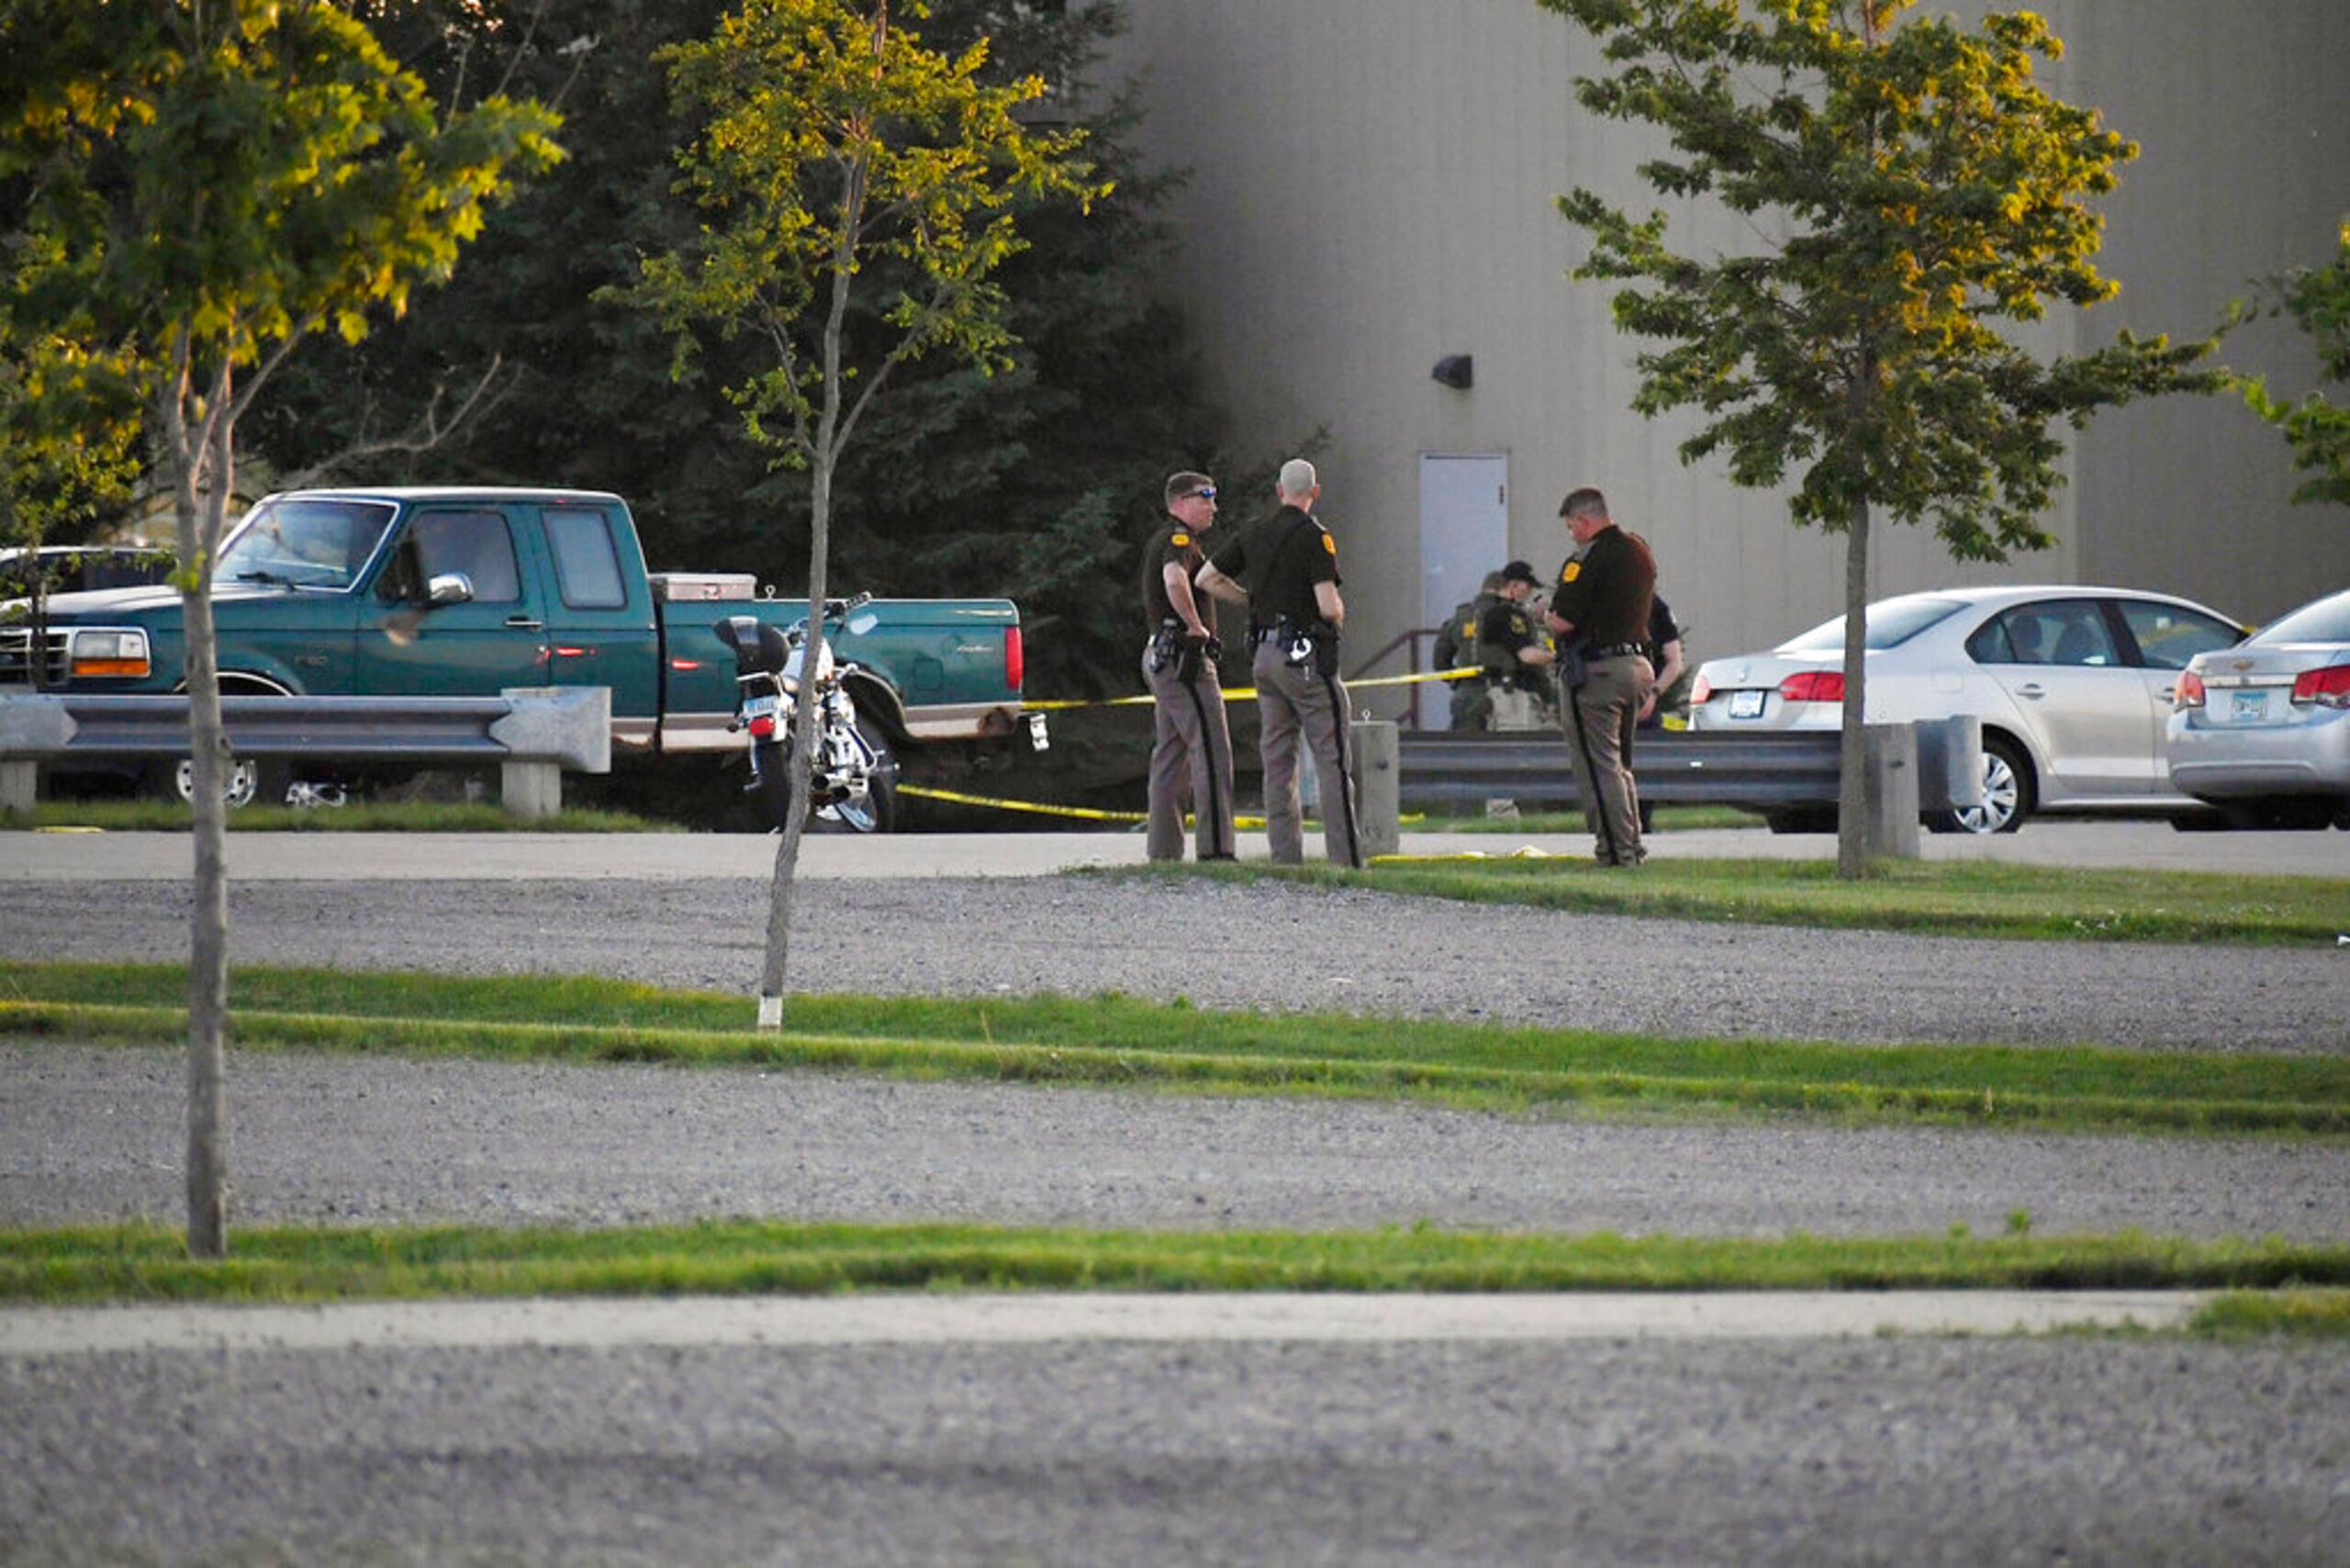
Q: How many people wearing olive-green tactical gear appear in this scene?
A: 2